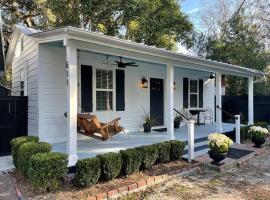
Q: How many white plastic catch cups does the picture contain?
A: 0